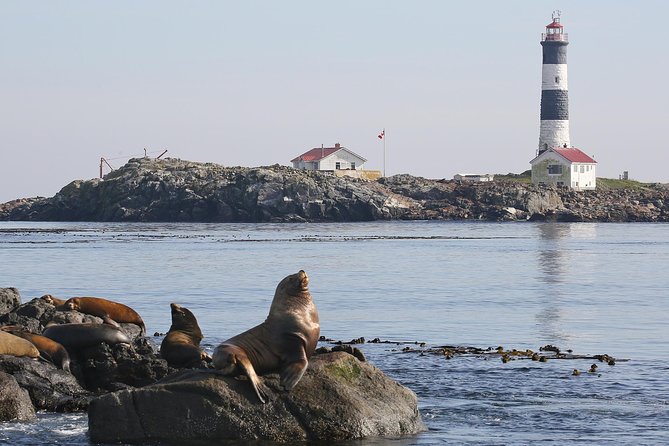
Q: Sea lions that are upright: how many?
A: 2